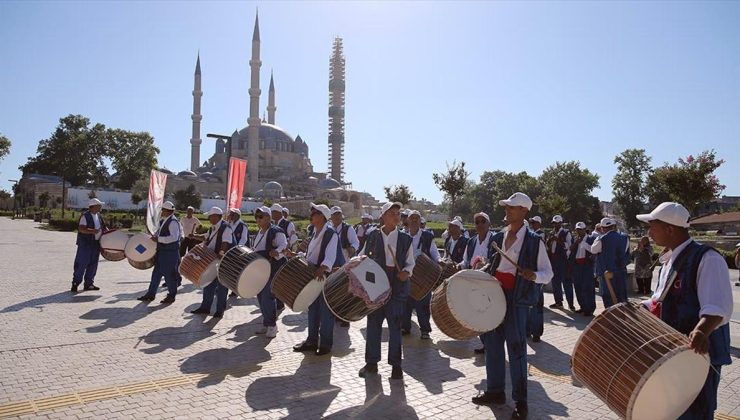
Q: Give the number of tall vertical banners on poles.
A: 2